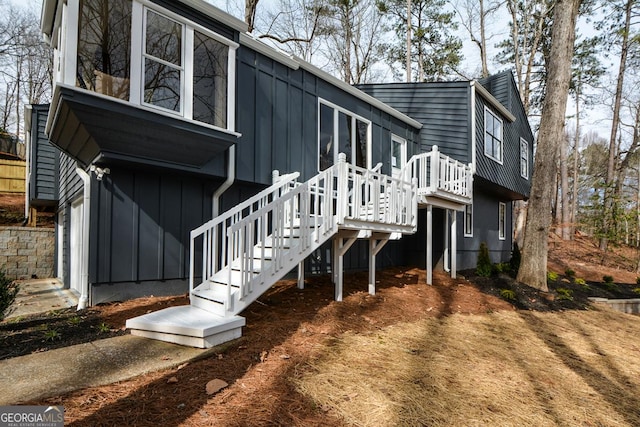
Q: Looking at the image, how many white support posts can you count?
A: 5